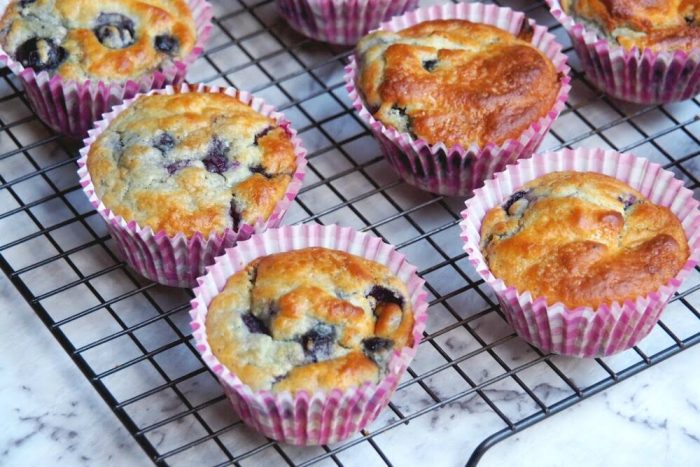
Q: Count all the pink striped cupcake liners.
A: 7